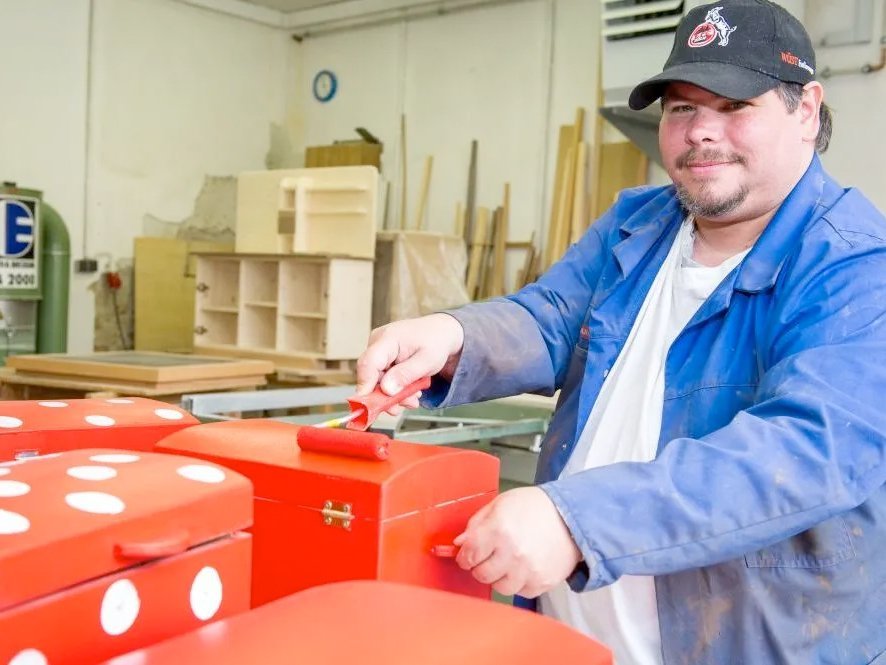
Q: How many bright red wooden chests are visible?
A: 4